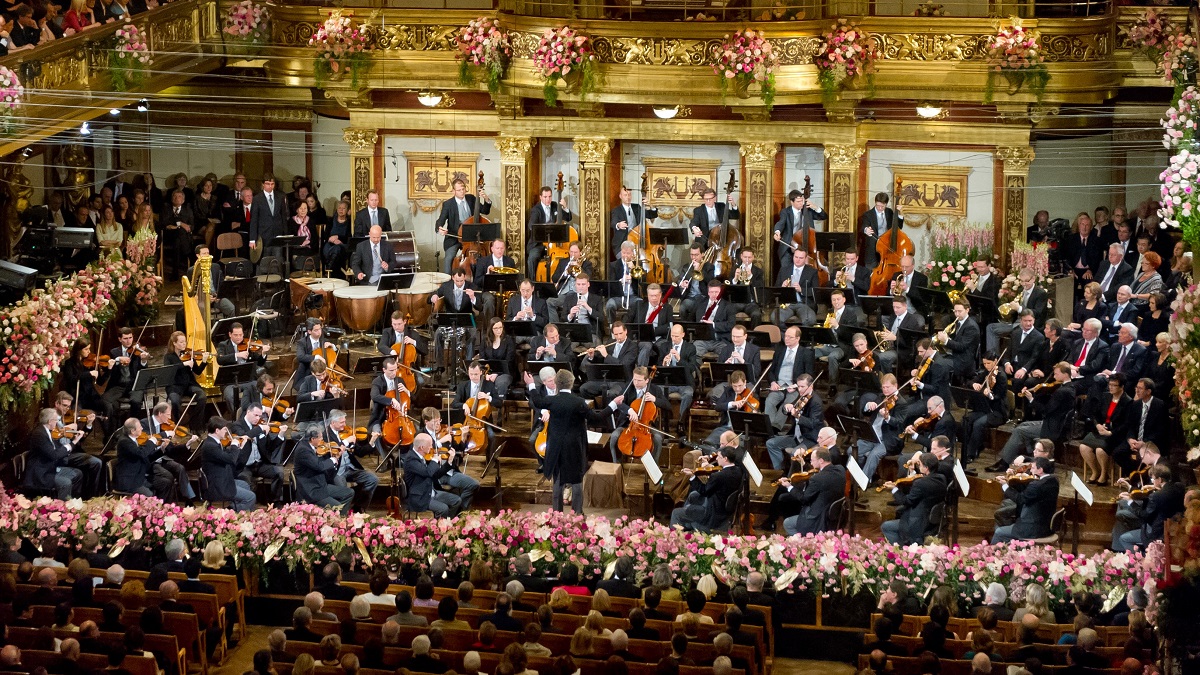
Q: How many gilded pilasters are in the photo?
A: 6